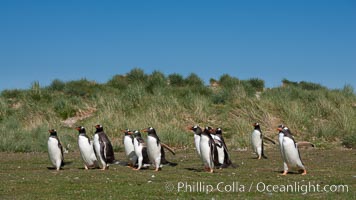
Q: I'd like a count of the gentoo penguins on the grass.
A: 12